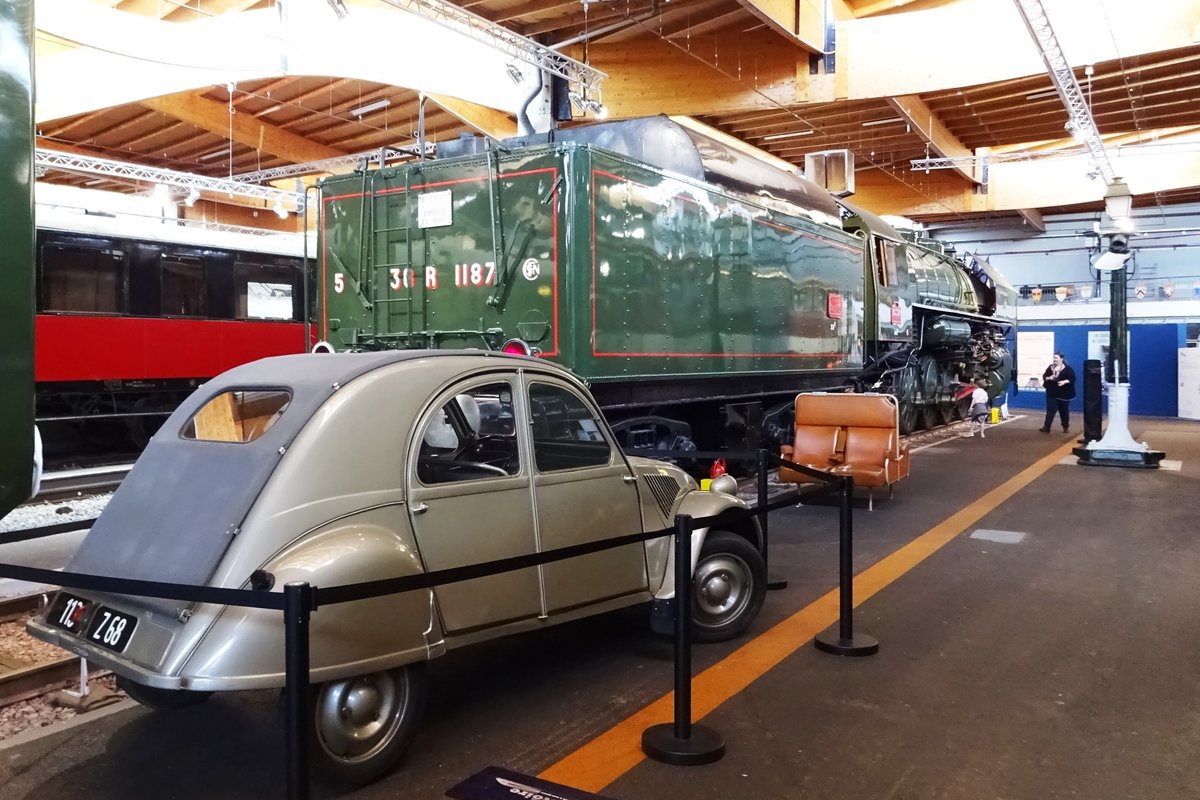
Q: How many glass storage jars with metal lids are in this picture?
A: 0